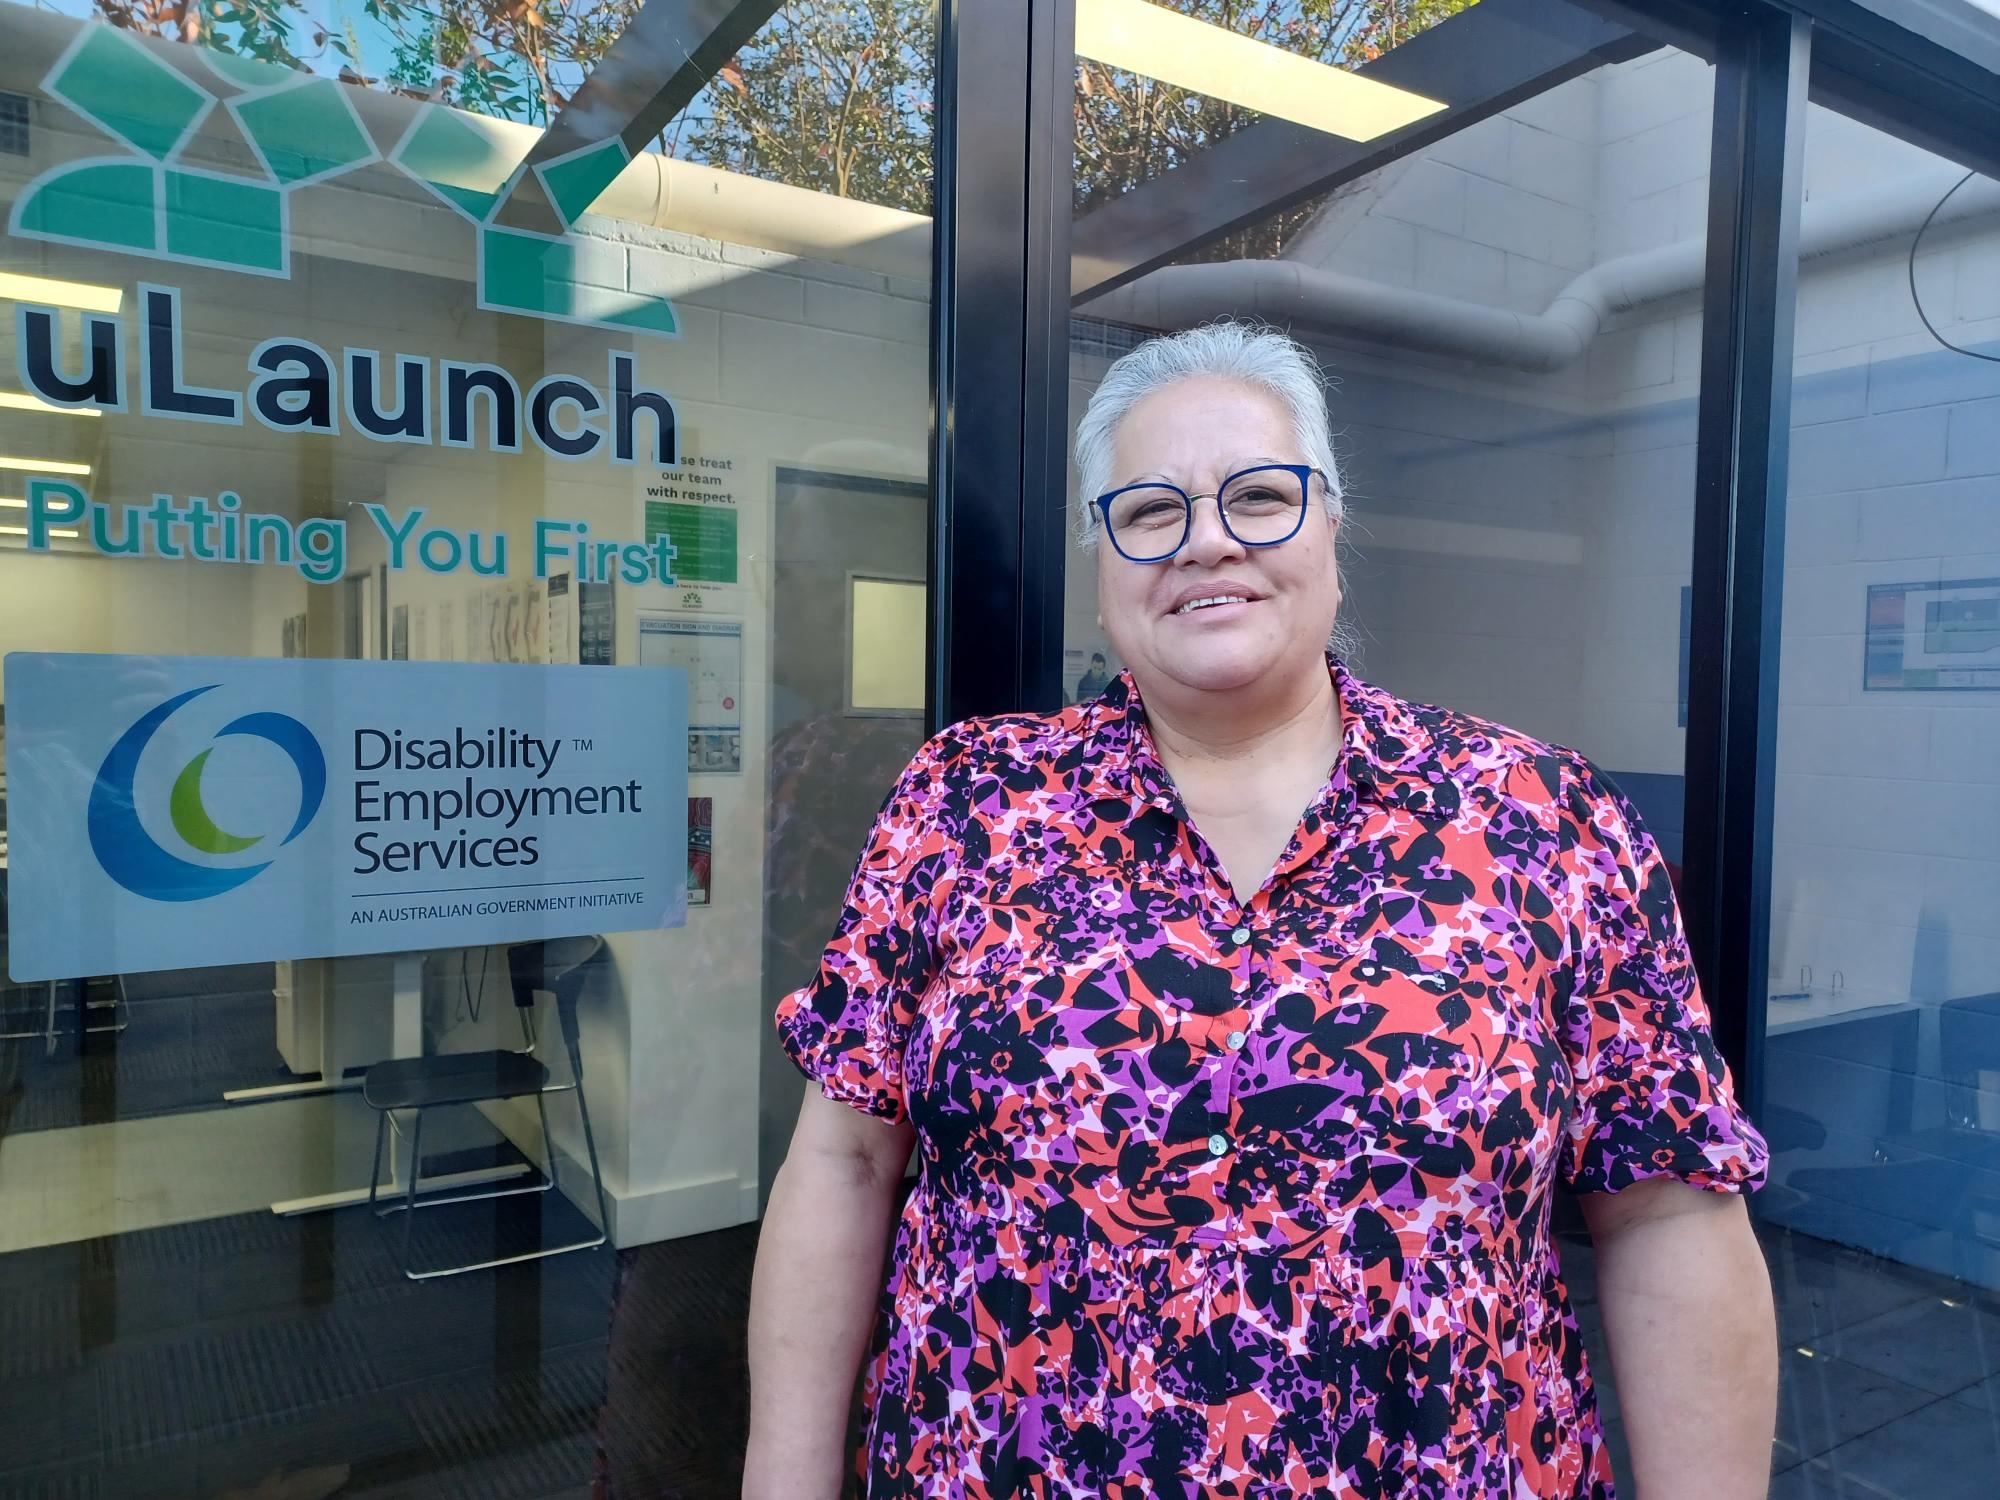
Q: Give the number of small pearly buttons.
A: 3